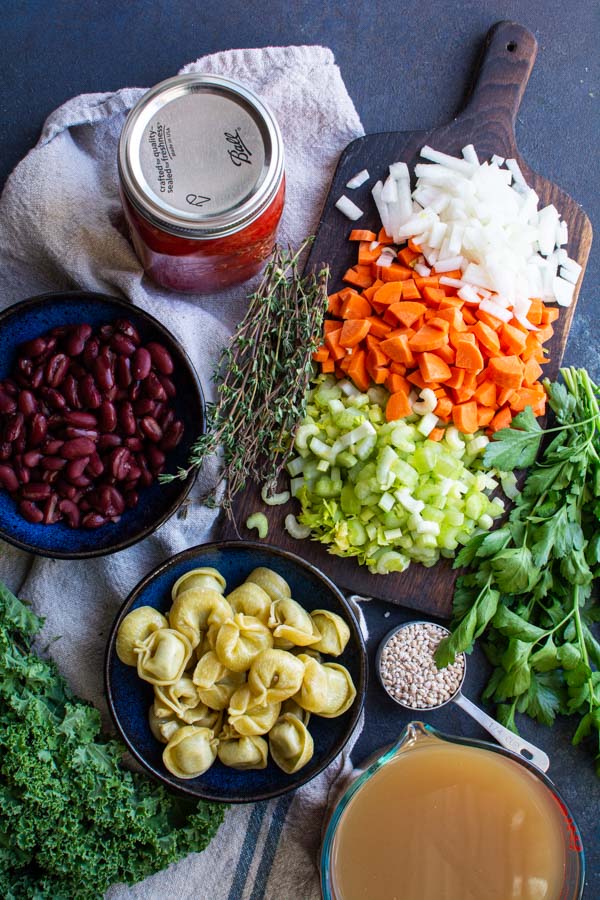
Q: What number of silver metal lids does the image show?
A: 1